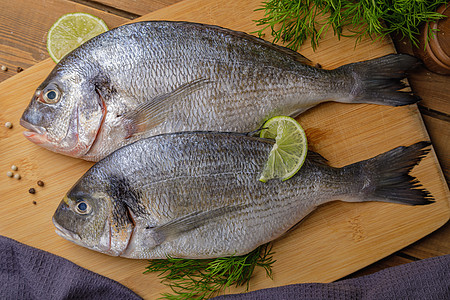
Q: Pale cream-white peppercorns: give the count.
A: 5